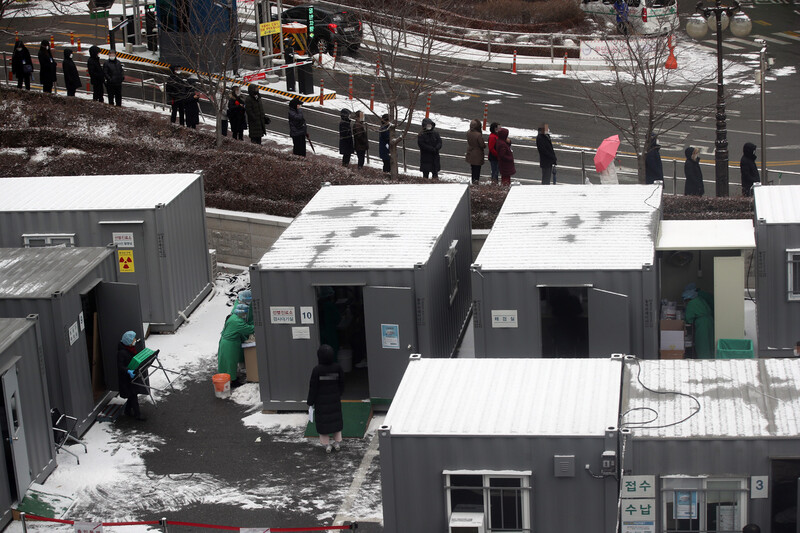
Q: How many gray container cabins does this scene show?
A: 8